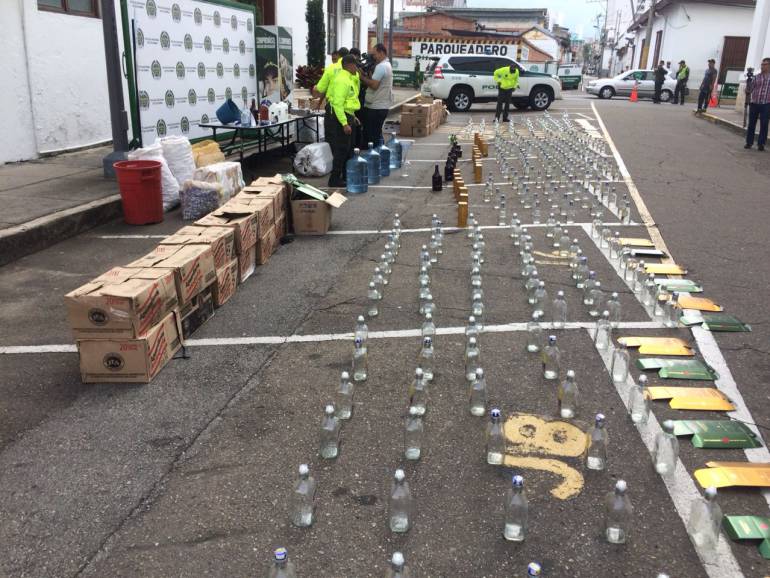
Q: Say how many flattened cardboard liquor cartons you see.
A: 12